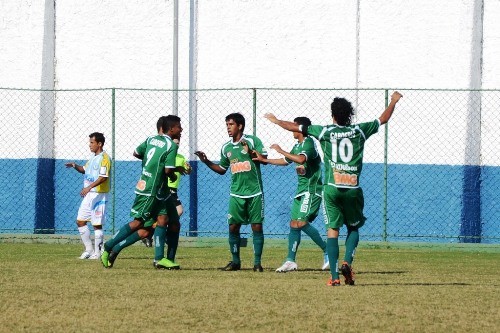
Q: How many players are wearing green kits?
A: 5